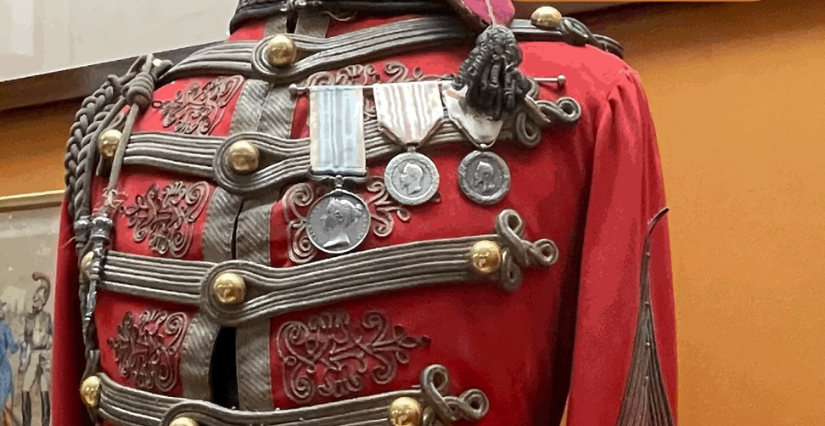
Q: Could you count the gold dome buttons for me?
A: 10